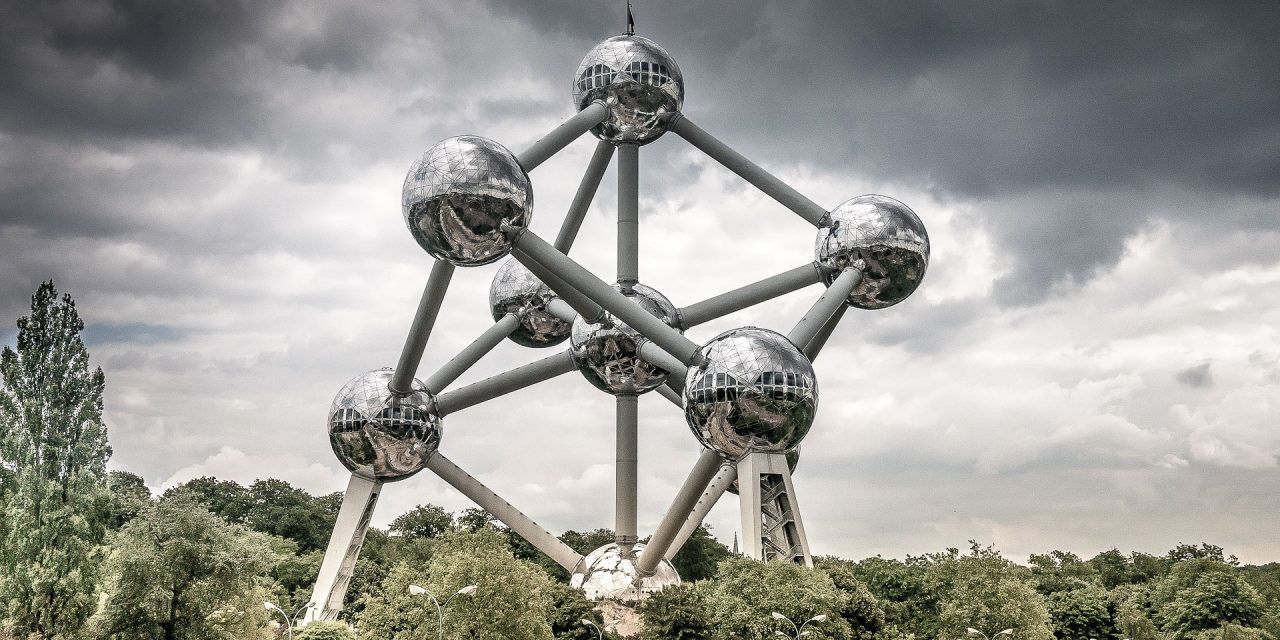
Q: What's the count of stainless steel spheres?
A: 9